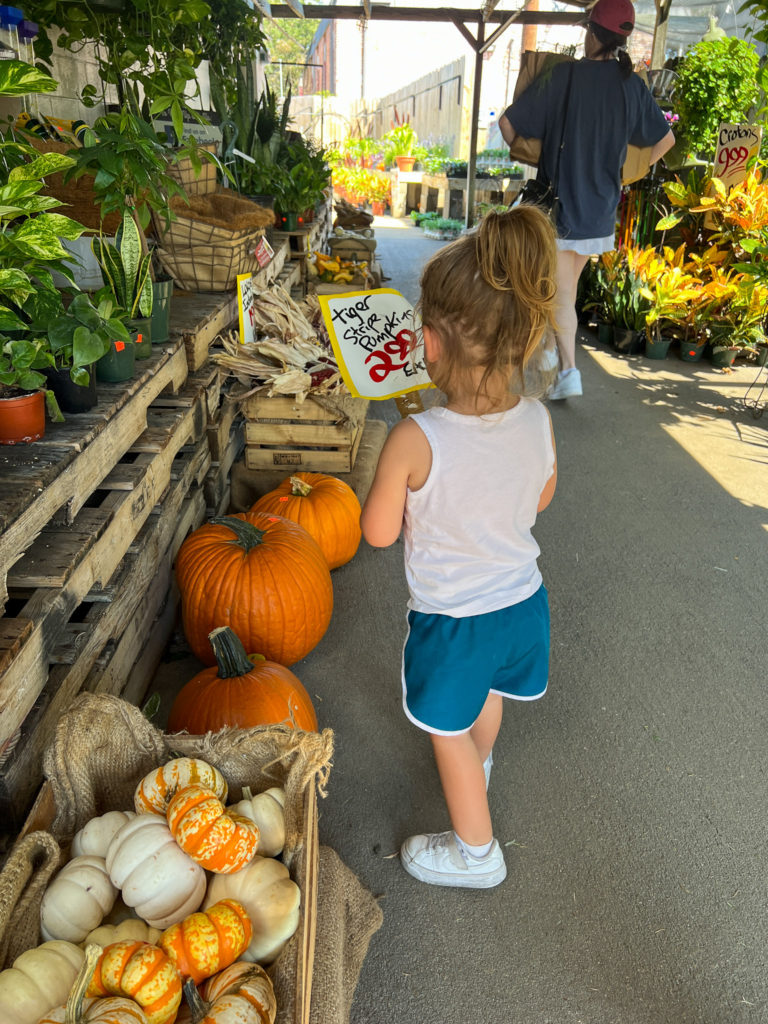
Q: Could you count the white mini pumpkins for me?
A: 7